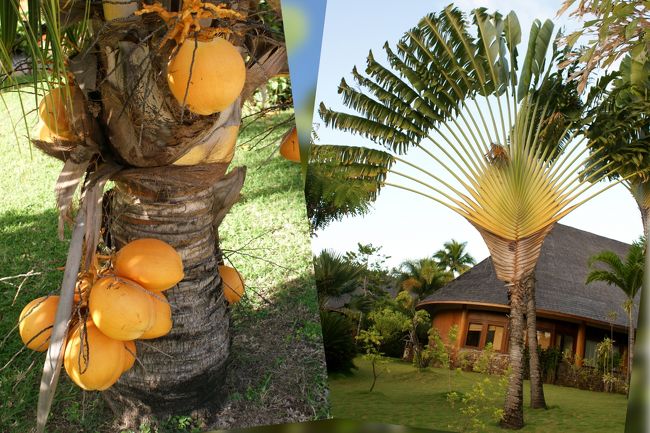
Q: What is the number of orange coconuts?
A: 11